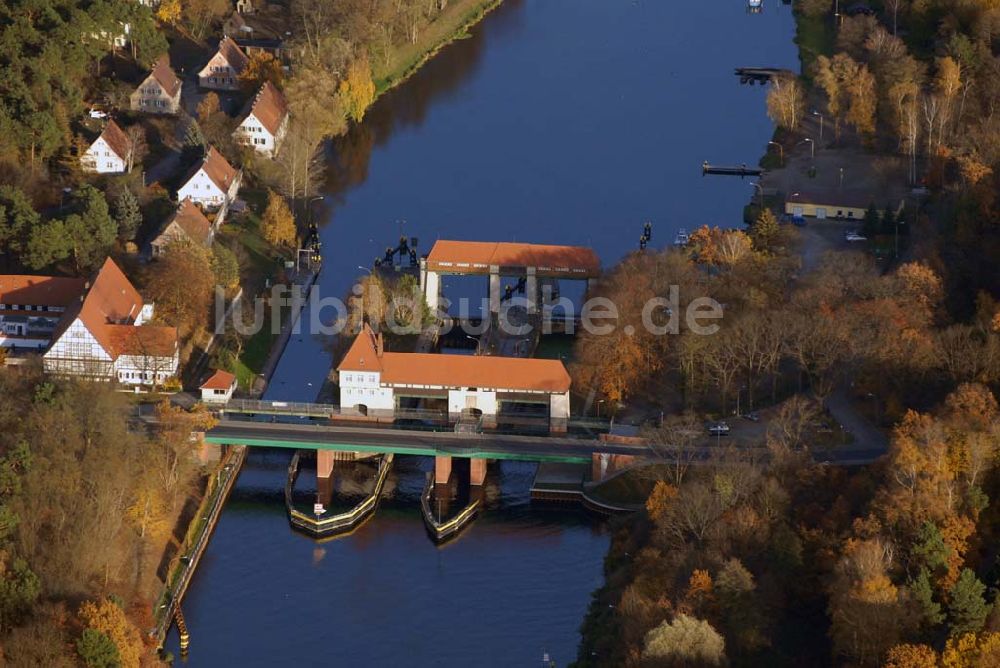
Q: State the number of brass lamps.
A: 0